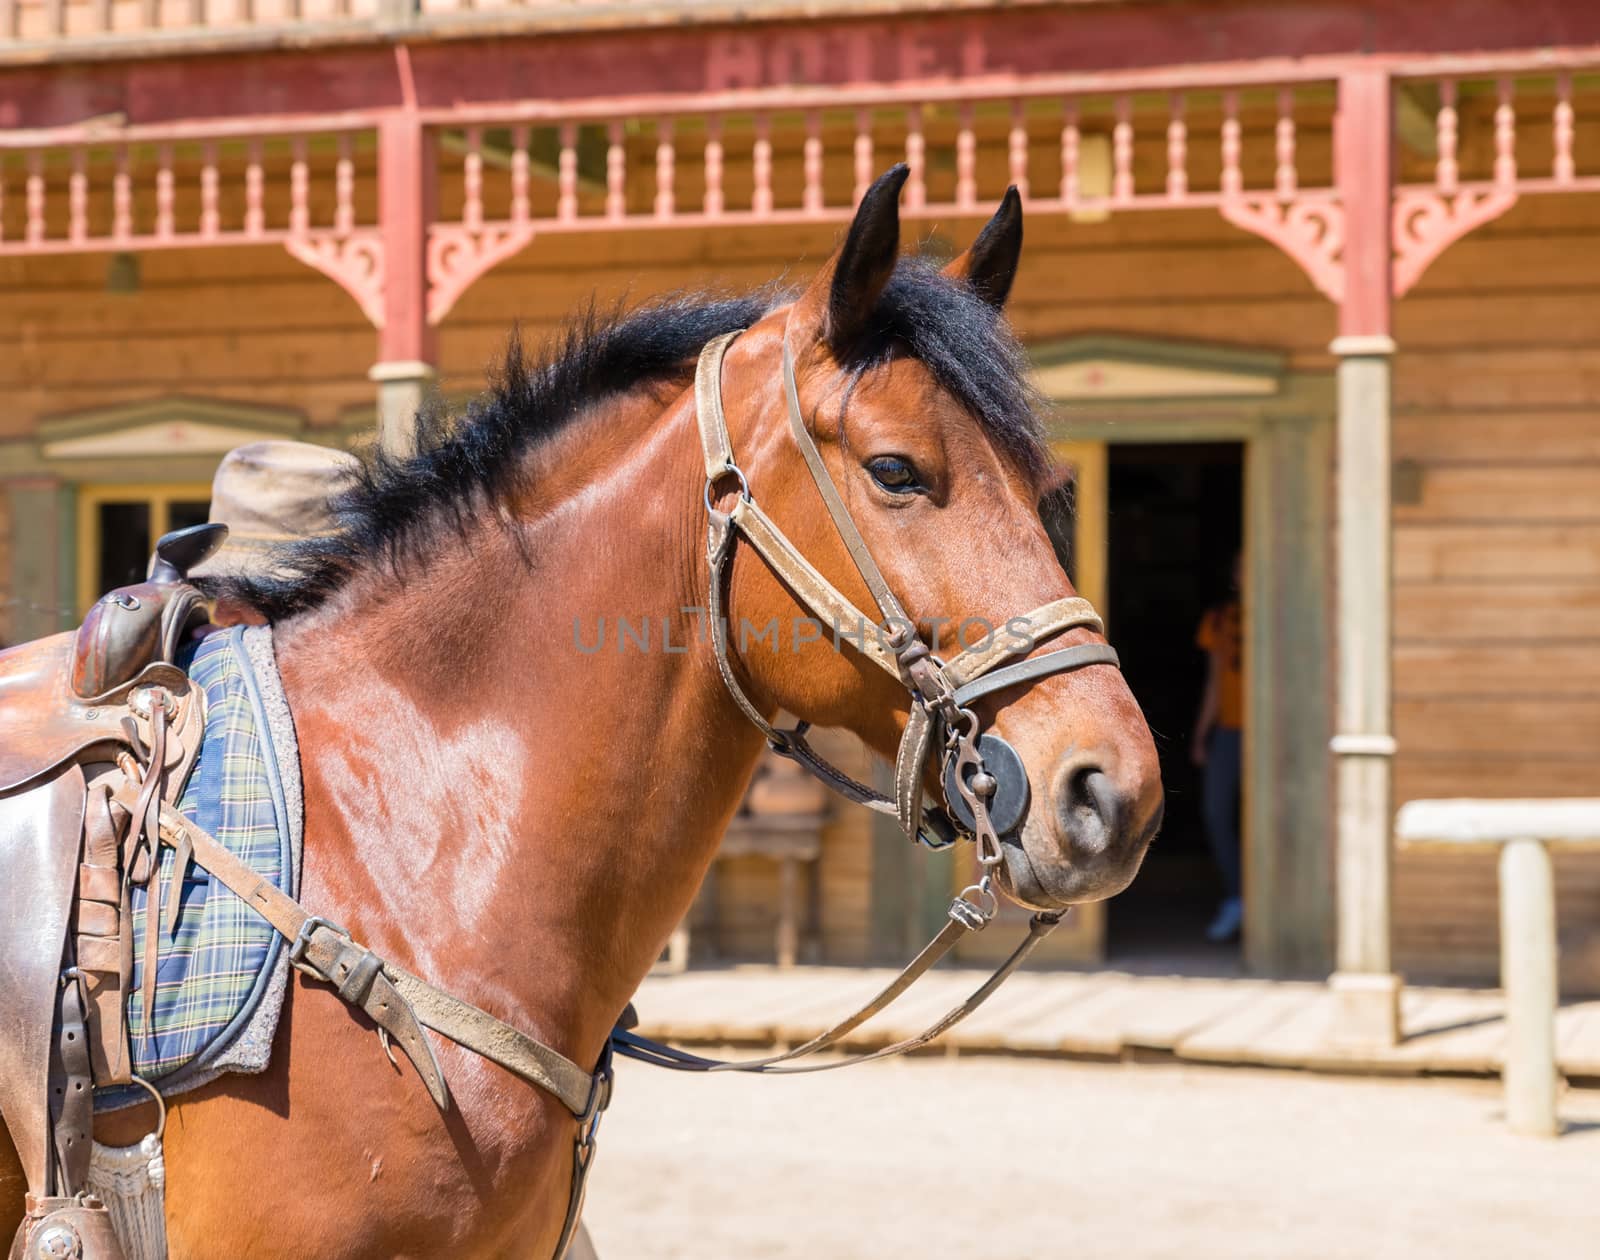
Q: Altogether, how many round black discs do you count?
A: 1